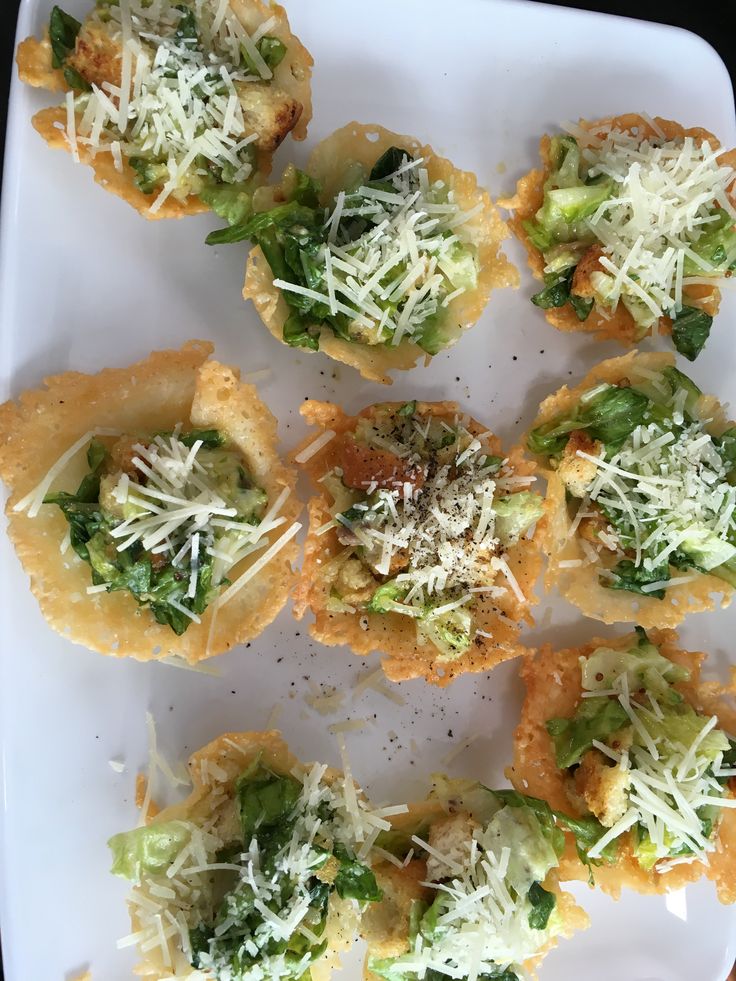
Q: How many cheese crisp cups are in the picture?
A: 9